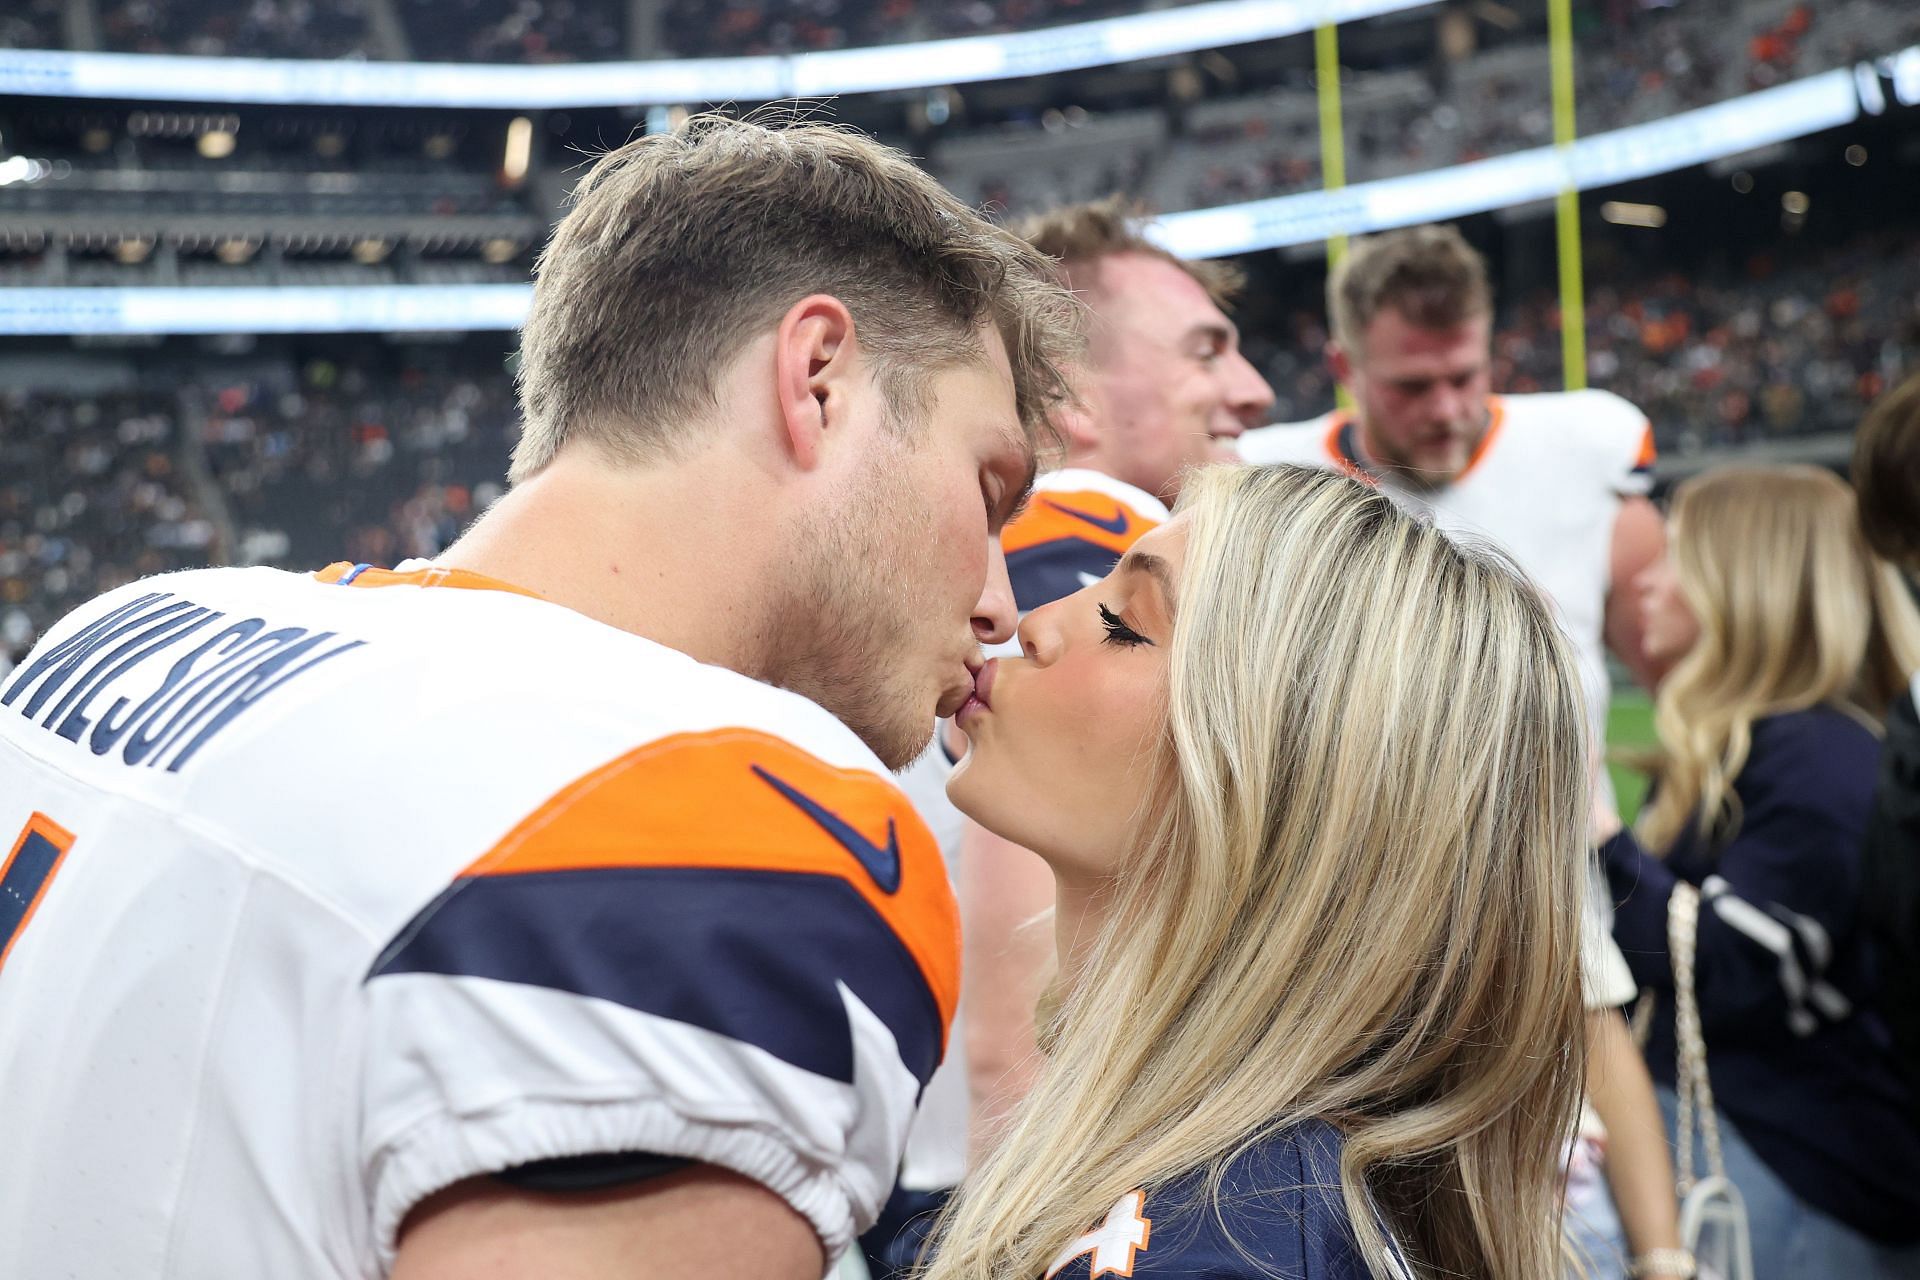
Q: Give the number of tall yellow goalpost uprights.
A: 2